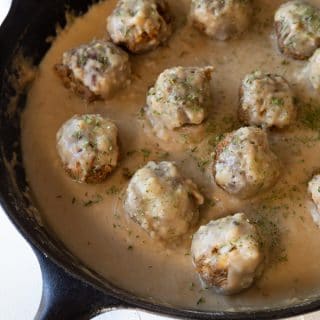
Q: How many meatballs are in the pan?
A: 12